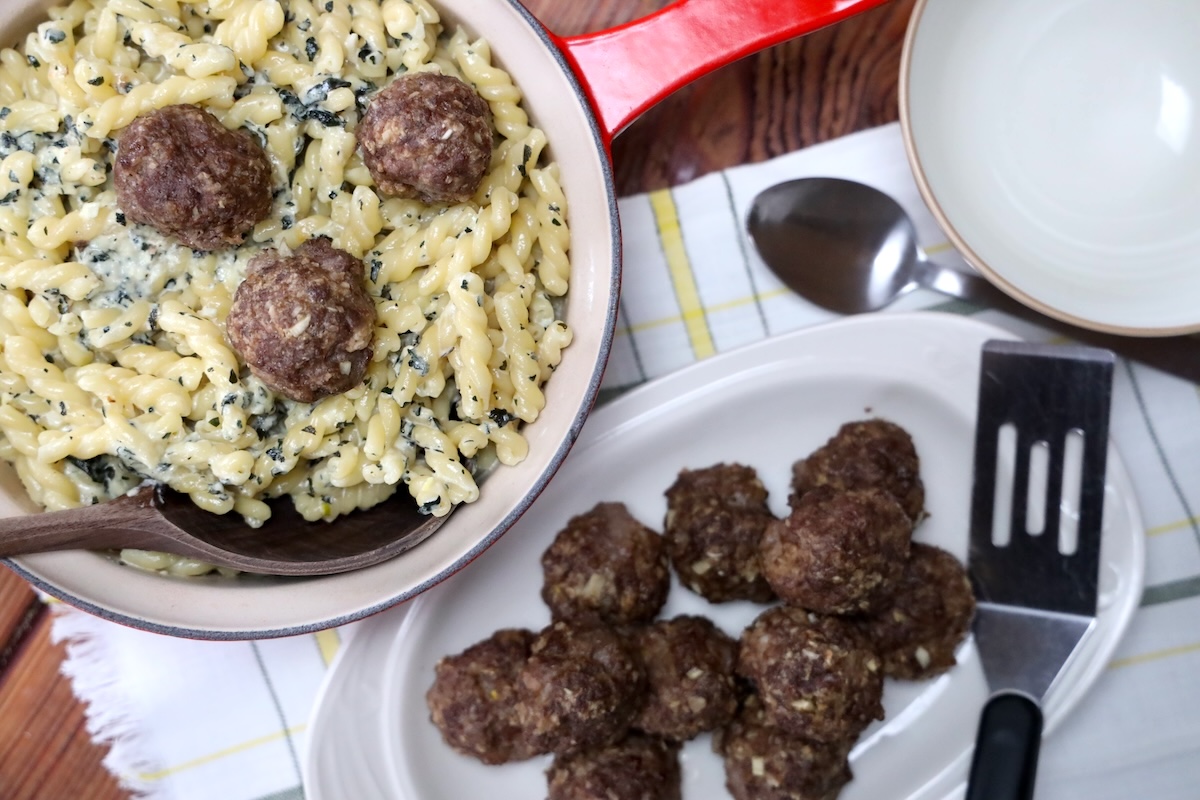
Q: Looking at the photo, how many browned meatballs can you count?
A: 14